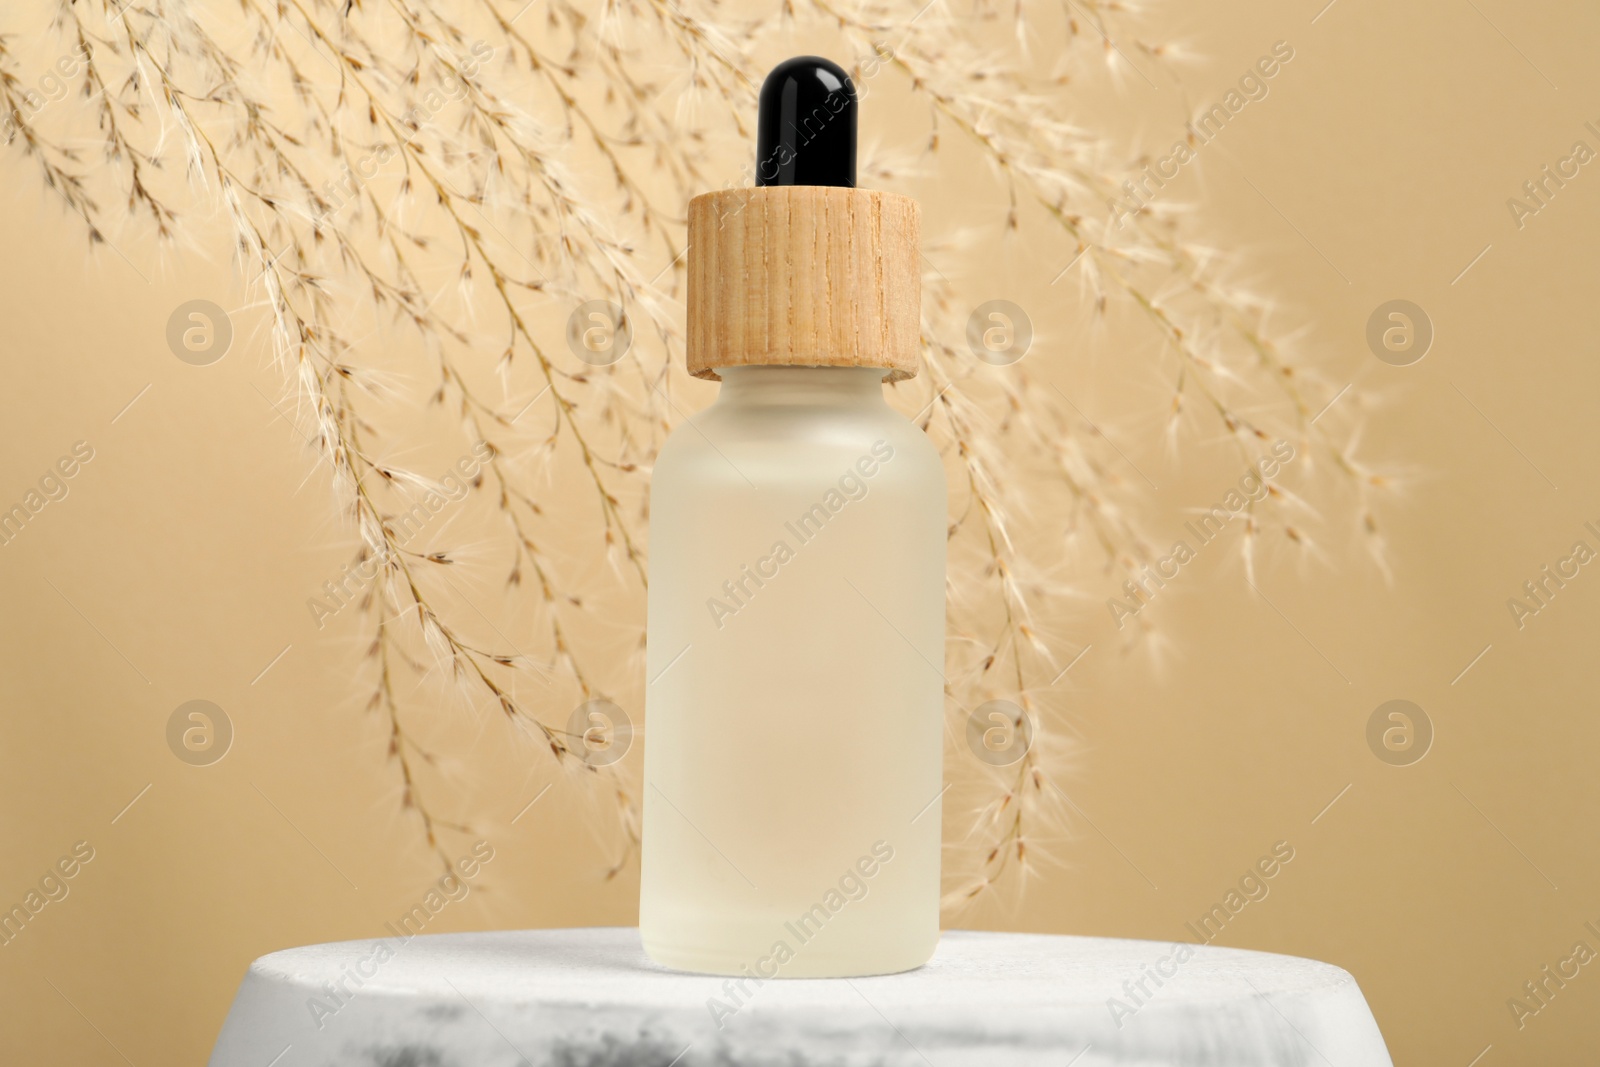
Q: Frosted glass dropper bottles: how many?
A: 1